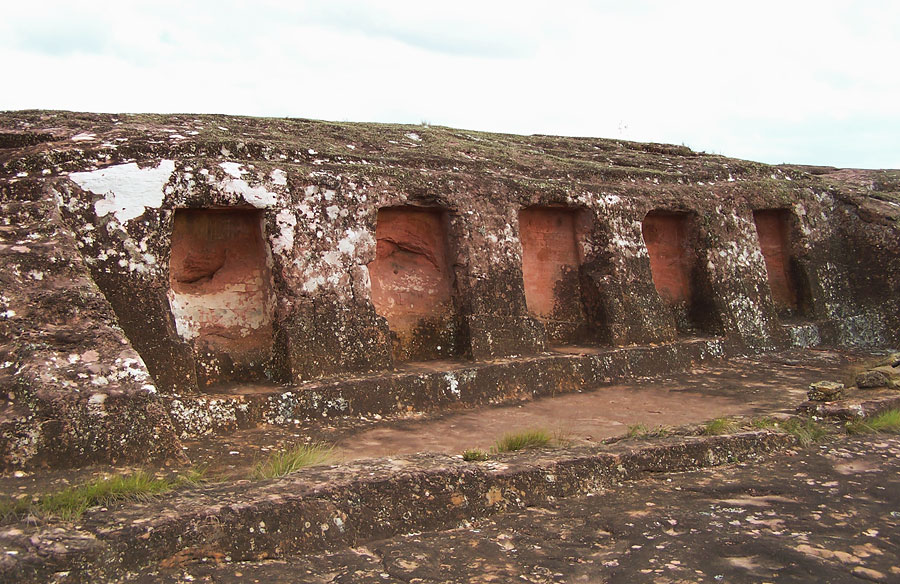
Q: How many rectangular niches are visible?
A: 5